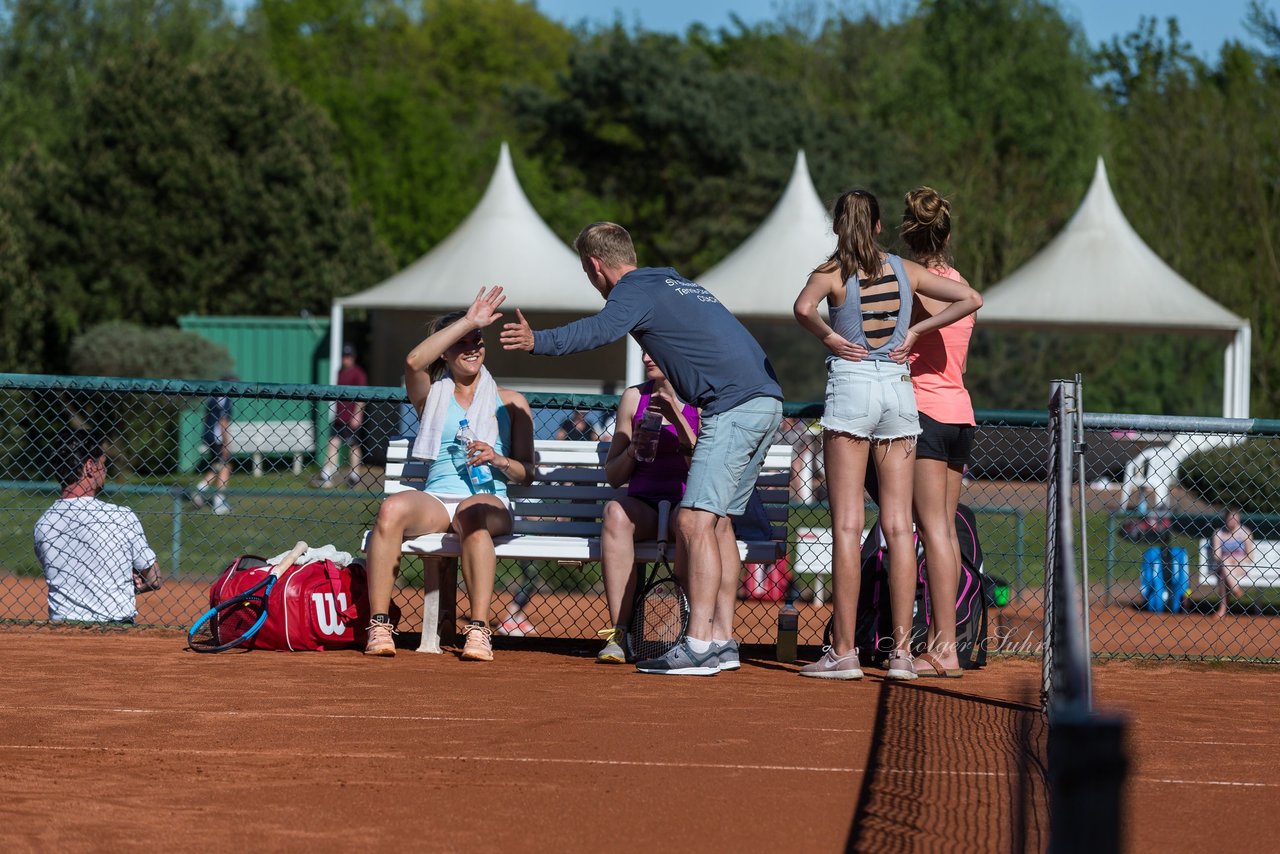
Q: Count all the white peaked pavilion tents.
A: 3